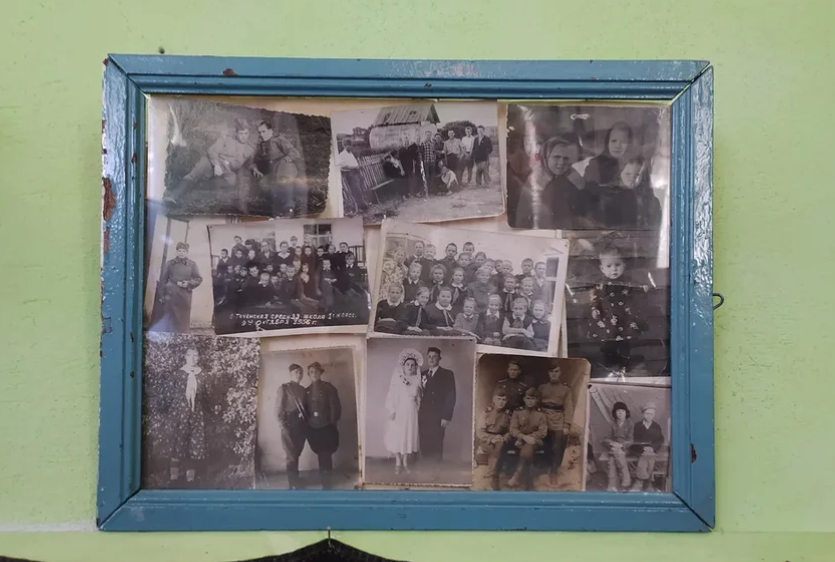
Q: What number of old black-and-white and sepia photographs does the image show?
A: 12